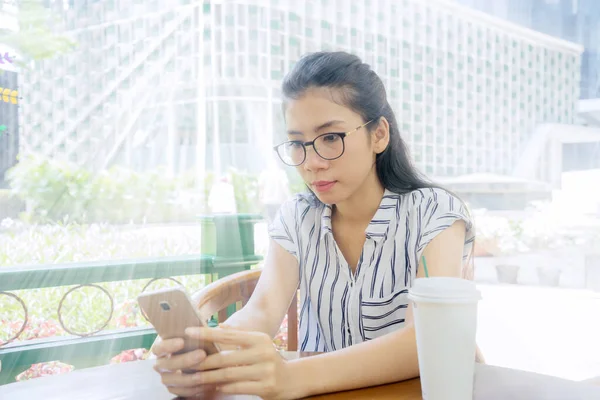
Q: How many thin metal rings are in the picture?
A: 3